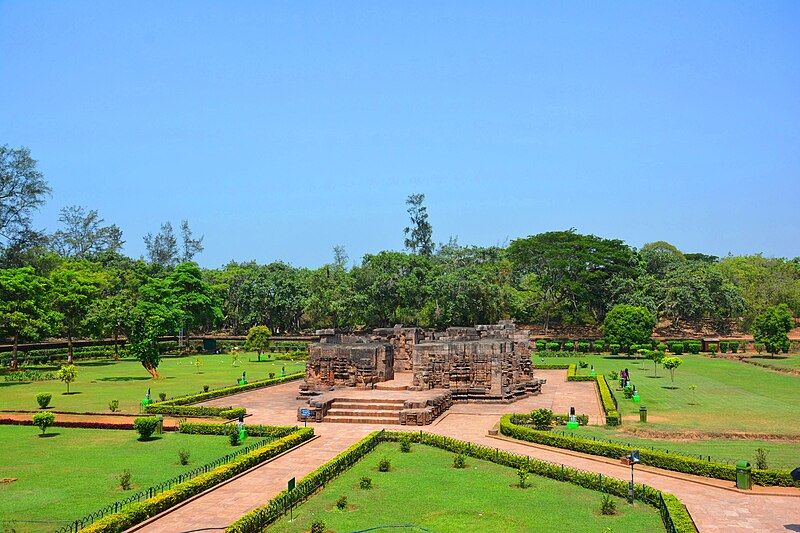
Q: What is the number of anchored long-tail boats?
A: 0